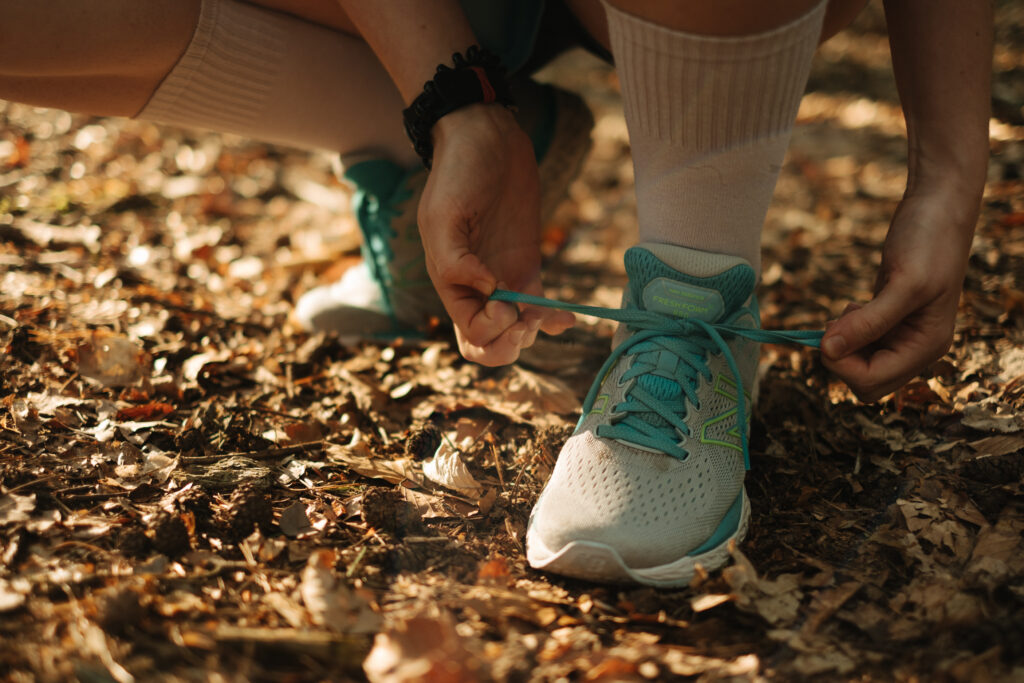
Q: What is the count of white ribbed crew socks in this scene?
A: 2